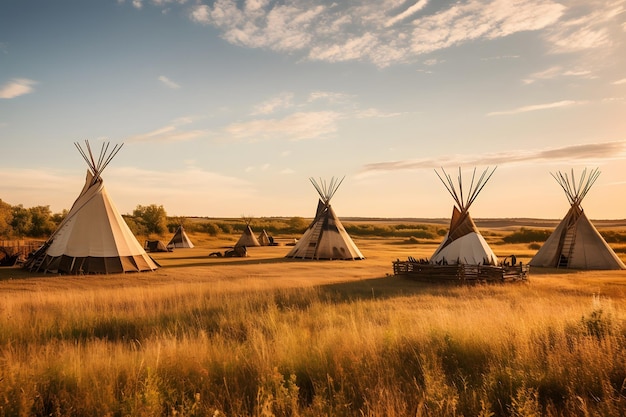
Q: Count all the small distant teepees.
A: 3